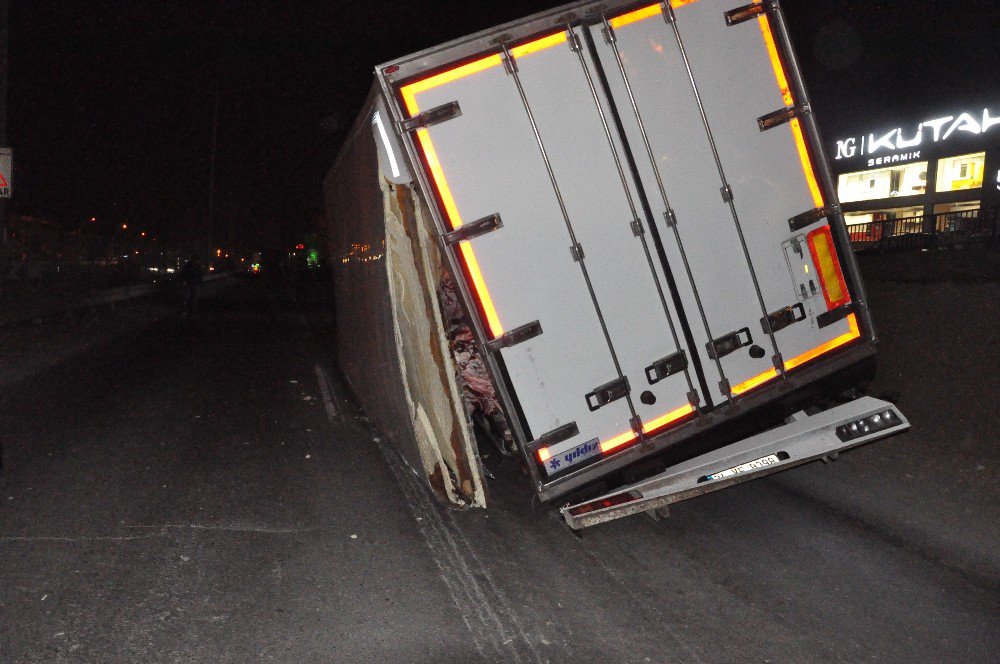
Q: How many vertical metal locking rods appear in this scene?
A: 4